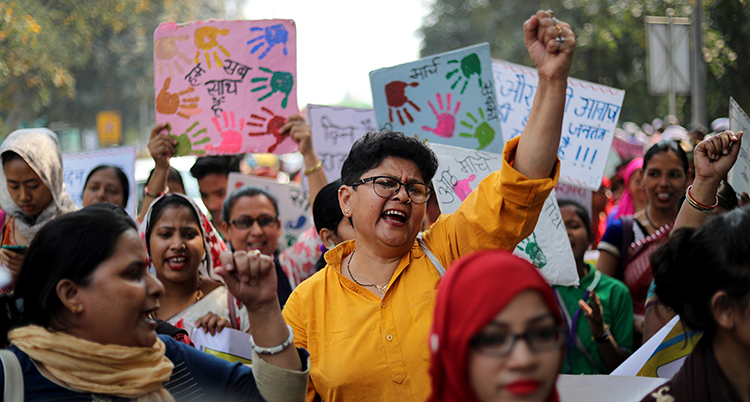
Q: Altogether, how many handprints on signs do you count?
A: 14